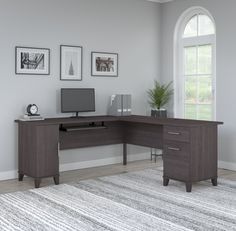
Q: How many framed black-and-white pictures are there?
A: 3